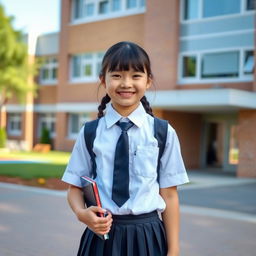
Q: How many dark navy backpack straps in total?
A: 2